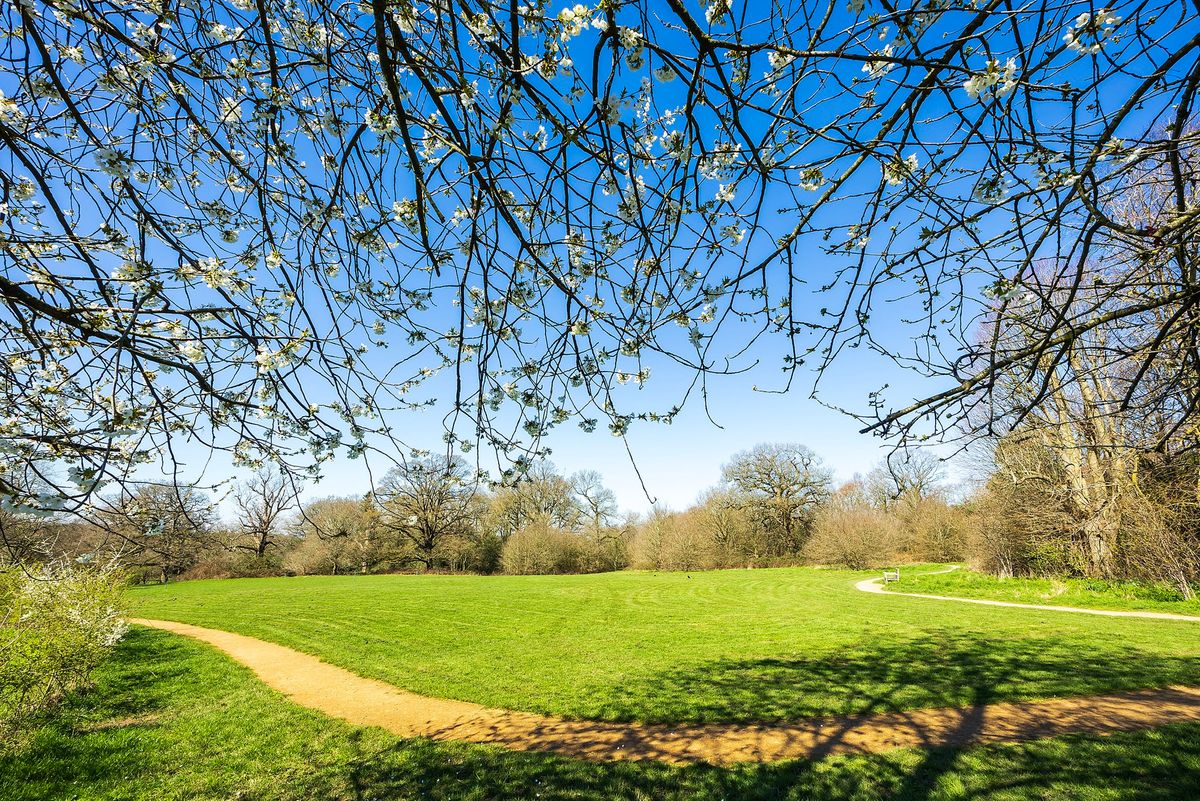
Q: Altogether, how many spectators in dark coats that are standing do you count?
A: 0